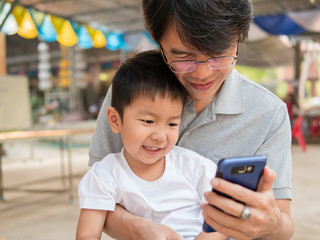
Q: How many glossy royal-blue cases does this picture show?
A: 1